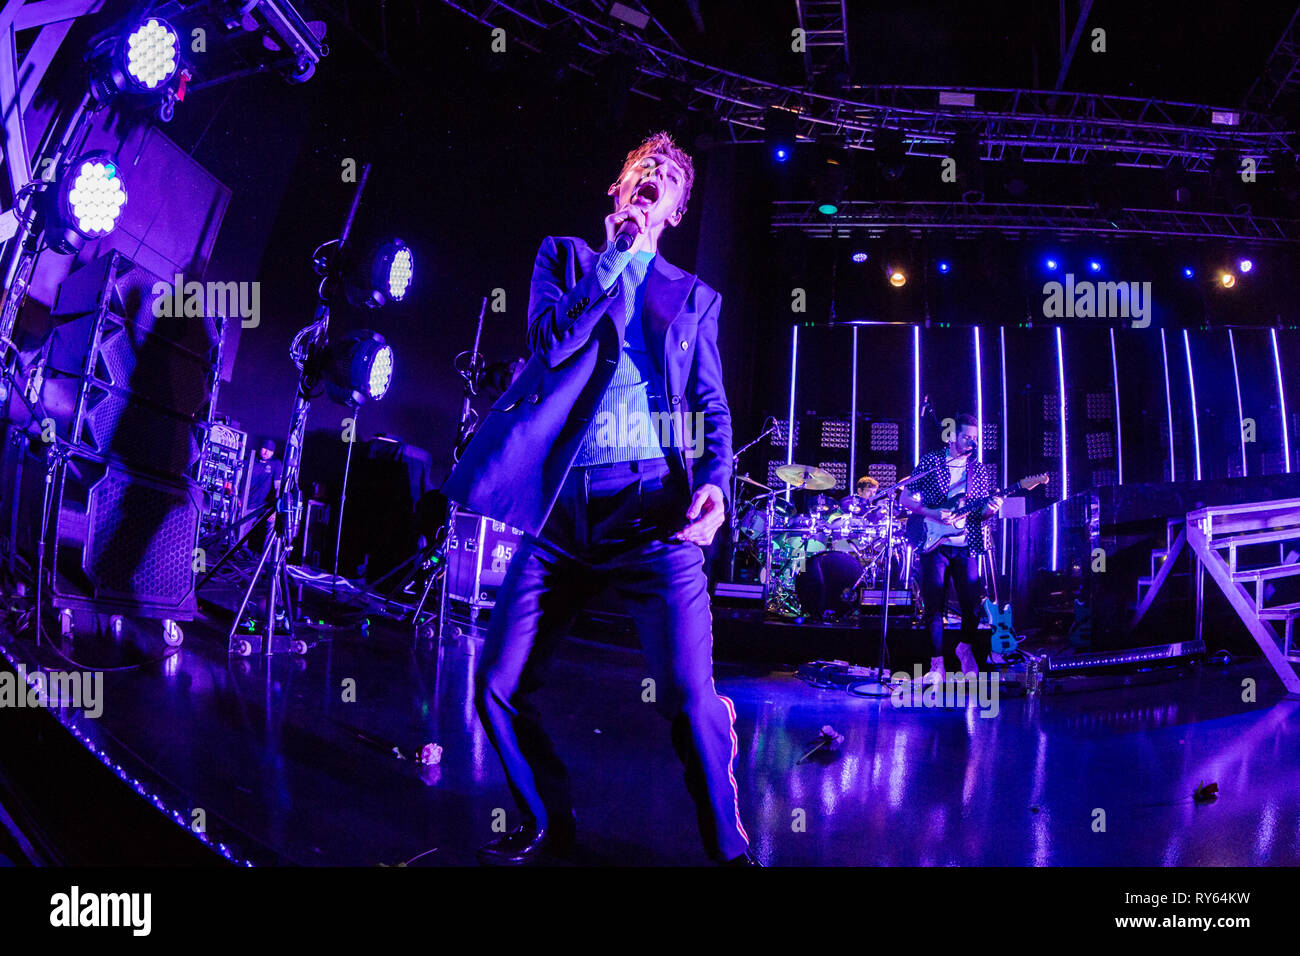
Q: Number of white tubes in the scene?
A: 11